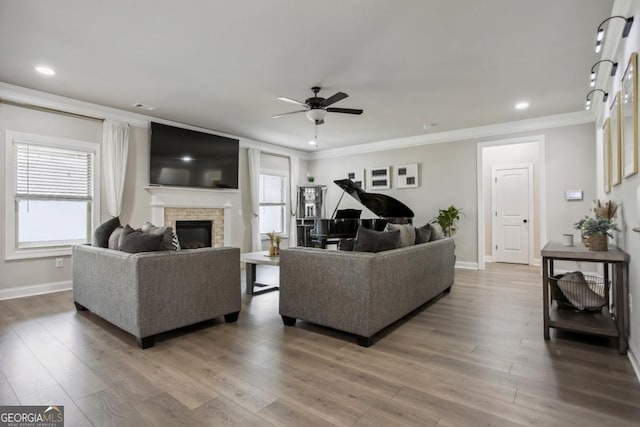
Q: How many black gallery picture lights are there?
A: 3